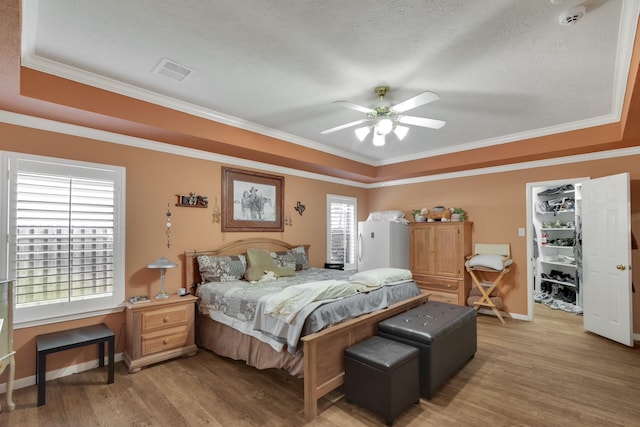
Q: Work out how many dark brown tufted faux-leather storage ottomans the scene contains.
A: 2